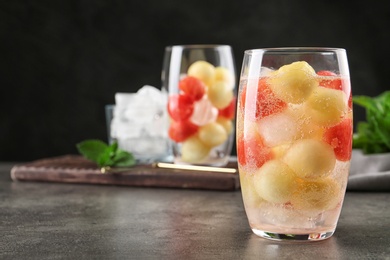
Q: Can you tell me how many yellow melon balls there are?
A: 11